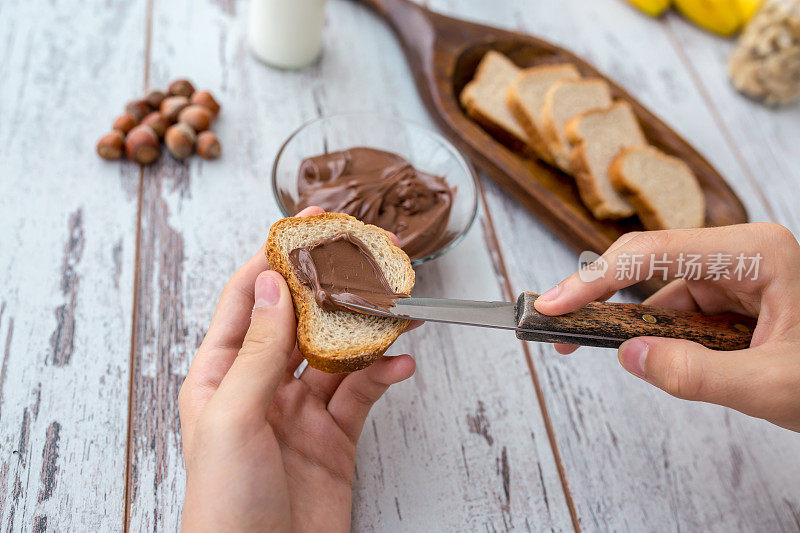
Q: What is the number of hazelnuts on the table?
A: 12